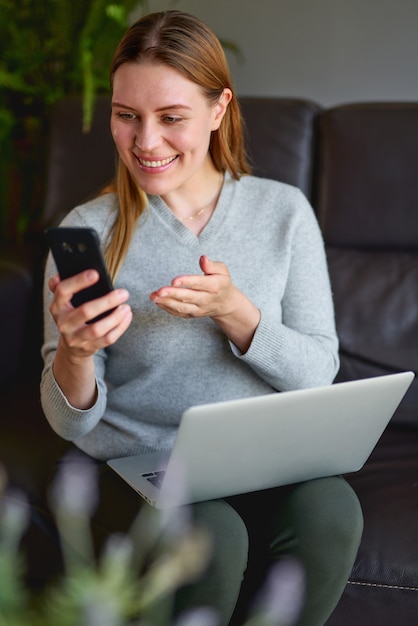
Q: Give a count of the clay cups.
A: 0